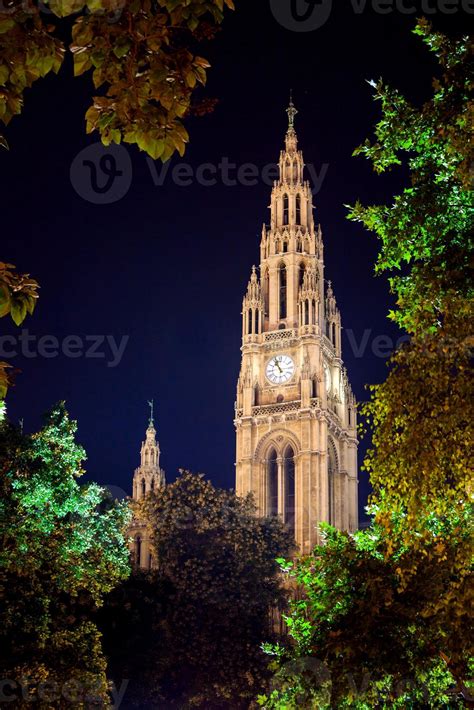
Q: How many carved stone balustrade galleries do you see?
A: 2